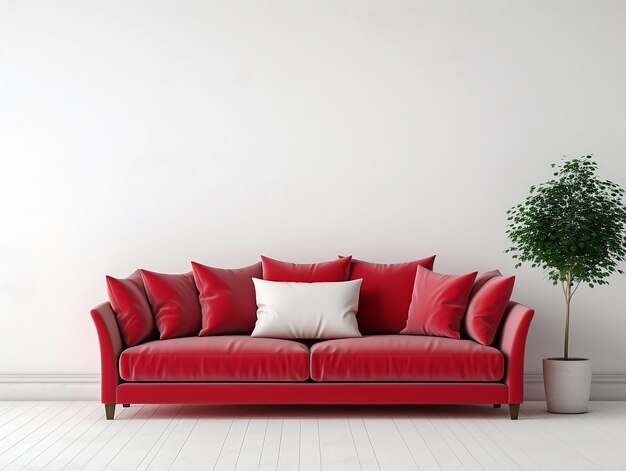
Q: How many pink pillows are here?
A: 0